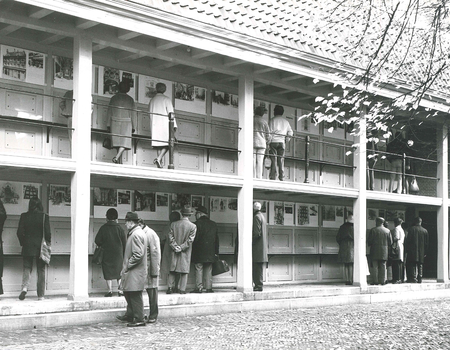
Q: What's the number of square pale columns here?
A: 4